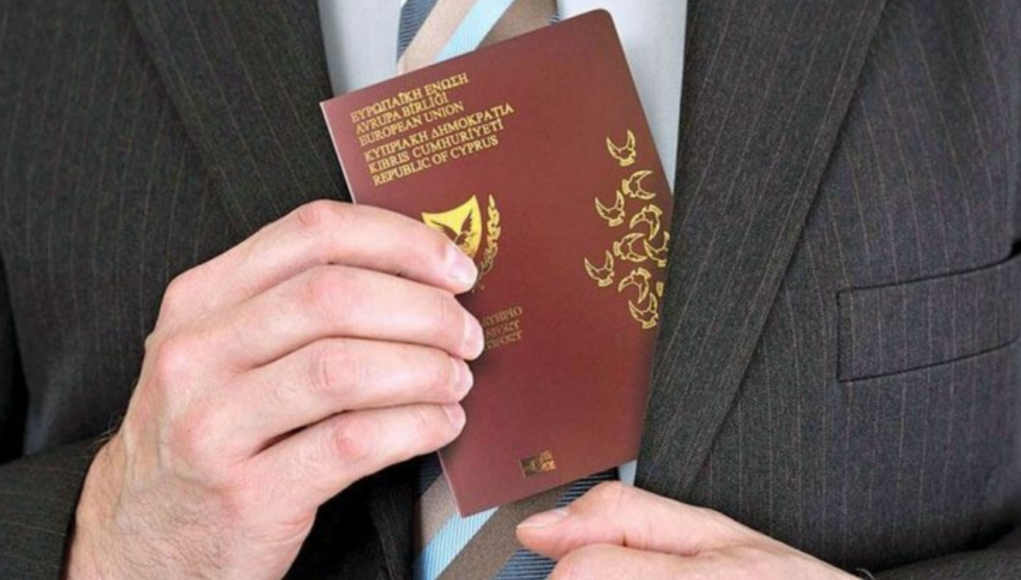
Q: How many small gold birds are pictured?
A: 9